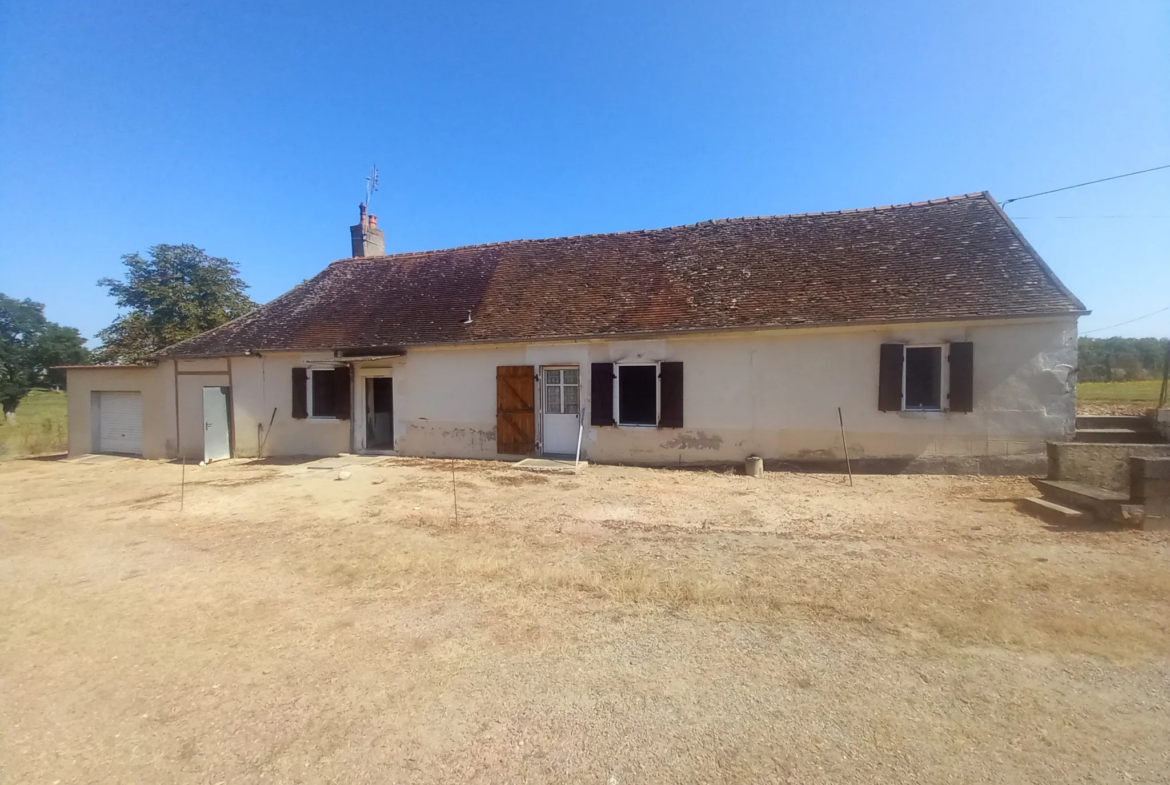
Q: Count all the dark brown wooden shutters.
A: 6